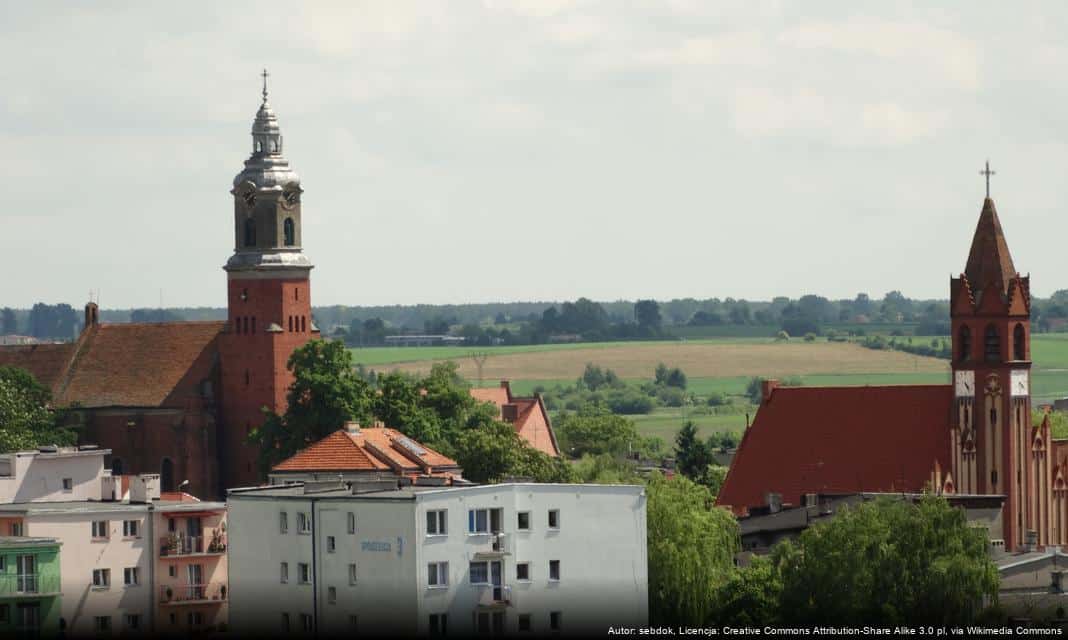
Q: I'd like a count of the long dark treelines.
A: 1